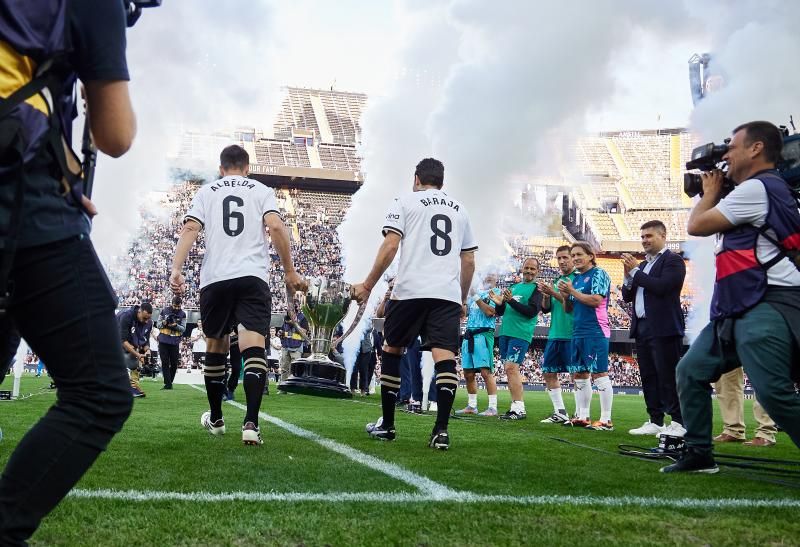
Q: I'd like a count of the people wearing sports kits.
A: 6